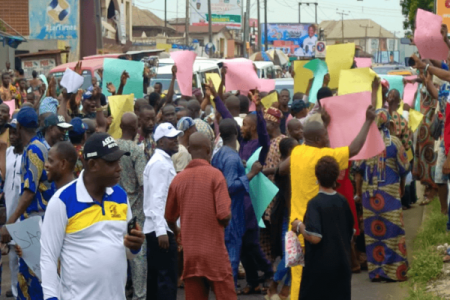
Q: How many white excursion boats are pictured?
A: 0